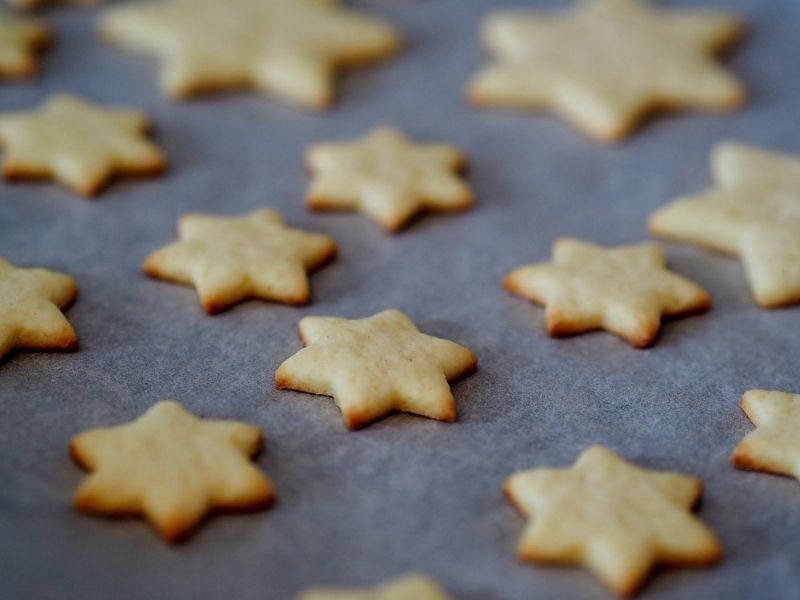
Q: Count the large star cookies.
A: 3